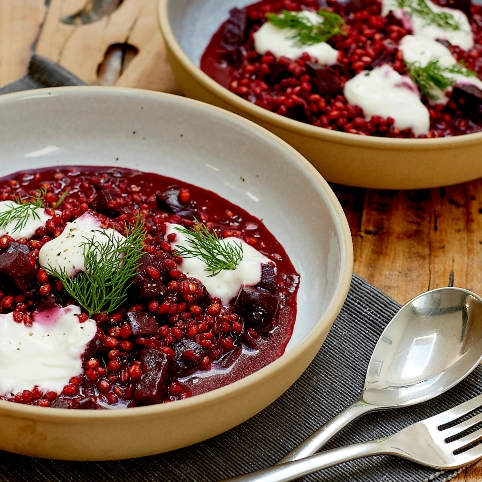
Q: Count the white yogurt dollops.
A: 8